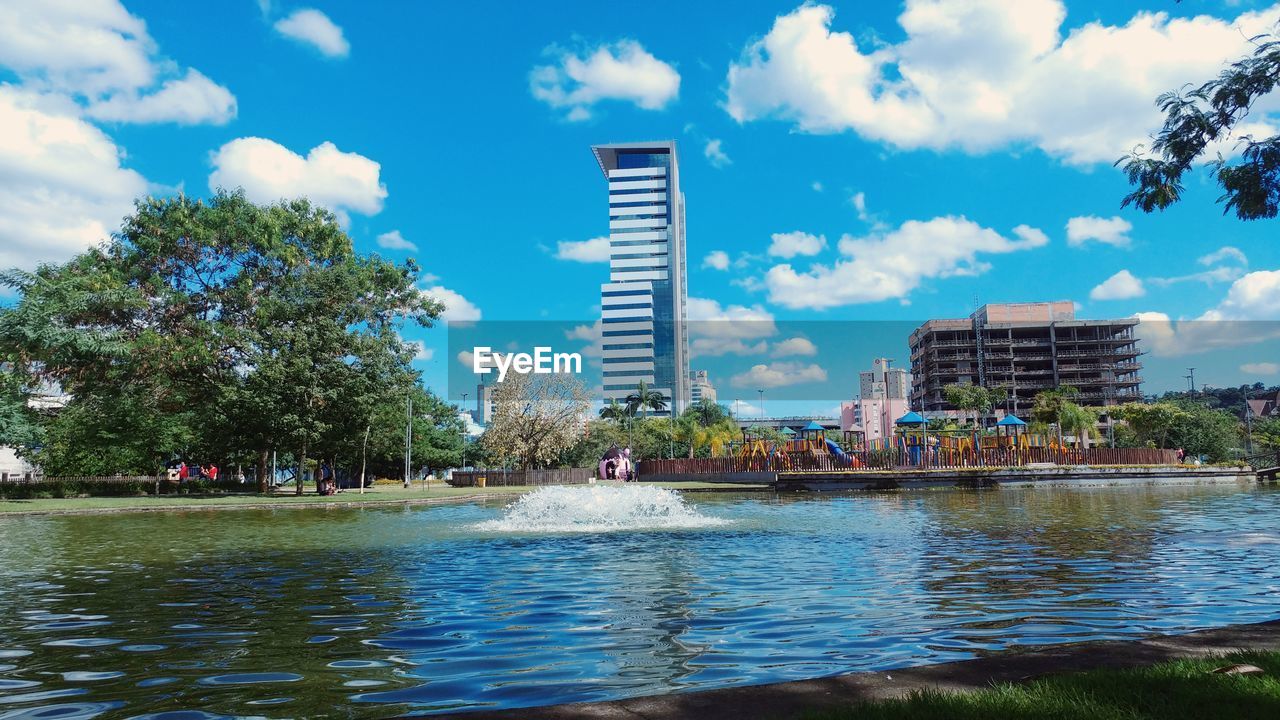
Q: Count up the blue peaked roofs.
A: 3